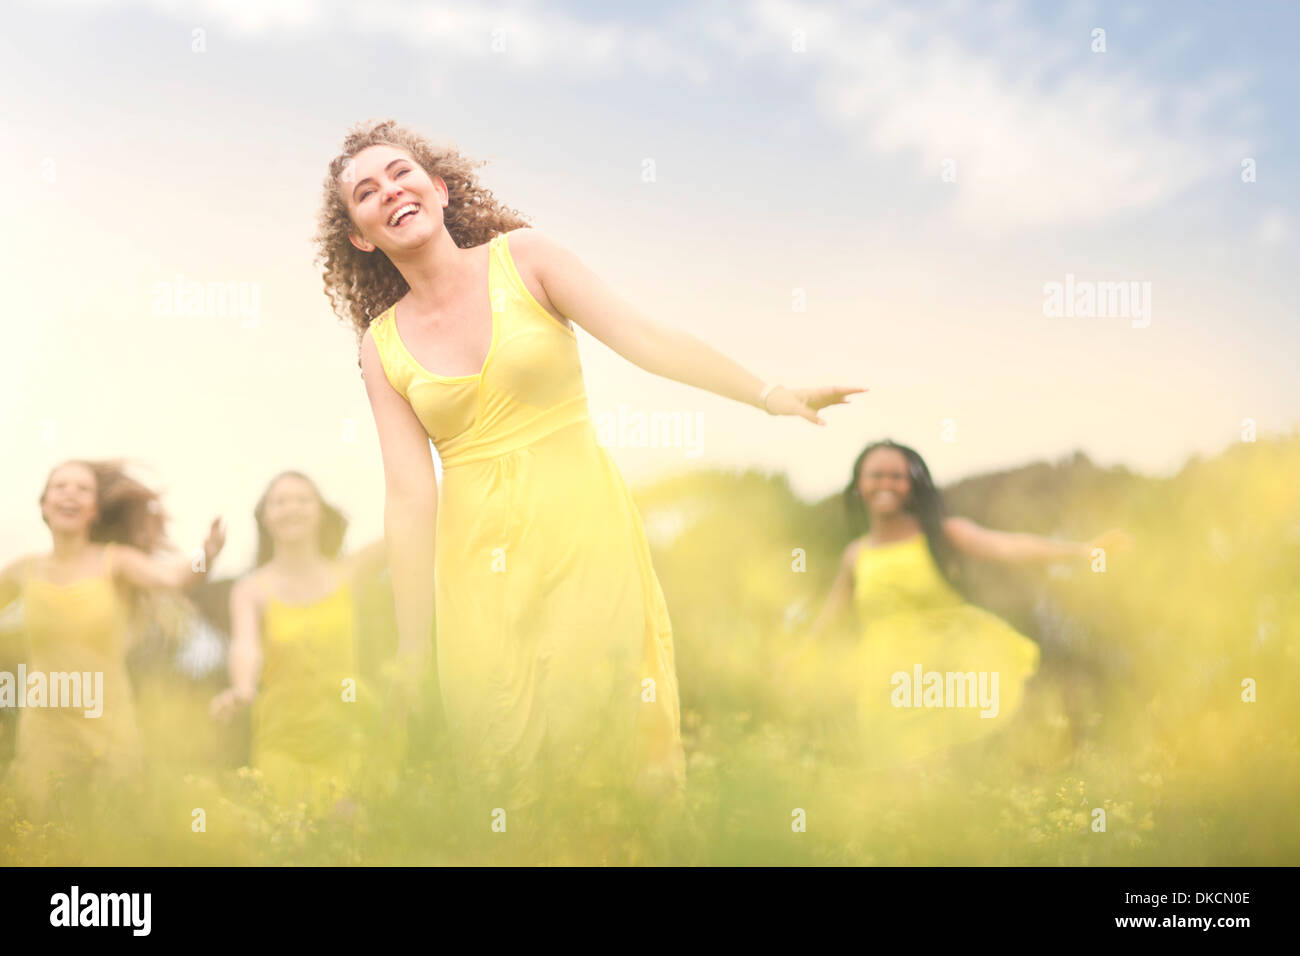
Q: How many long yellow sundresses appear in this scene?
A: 4